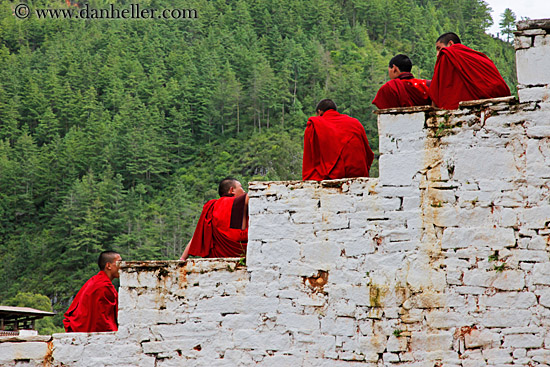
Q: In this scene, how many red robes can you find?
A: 5